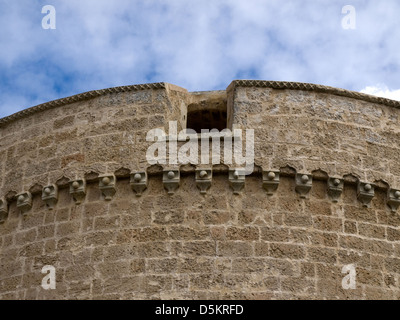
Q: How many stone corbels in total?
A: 14